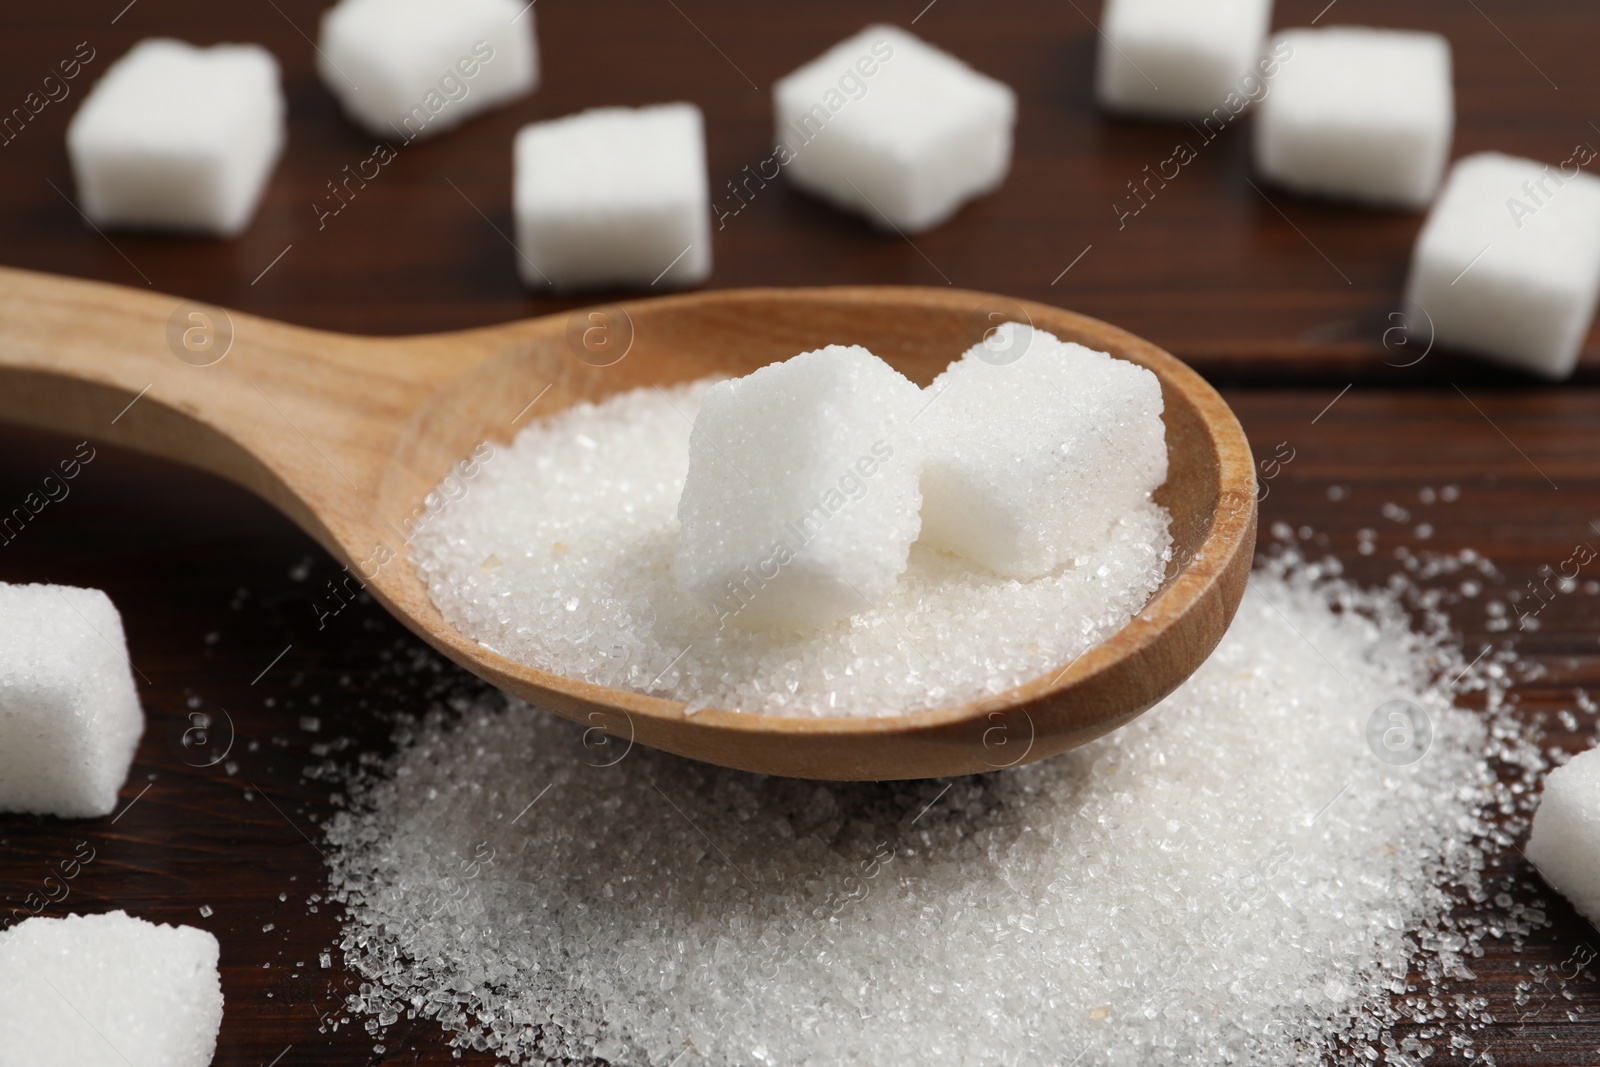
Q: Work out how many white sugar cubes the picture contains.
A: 12